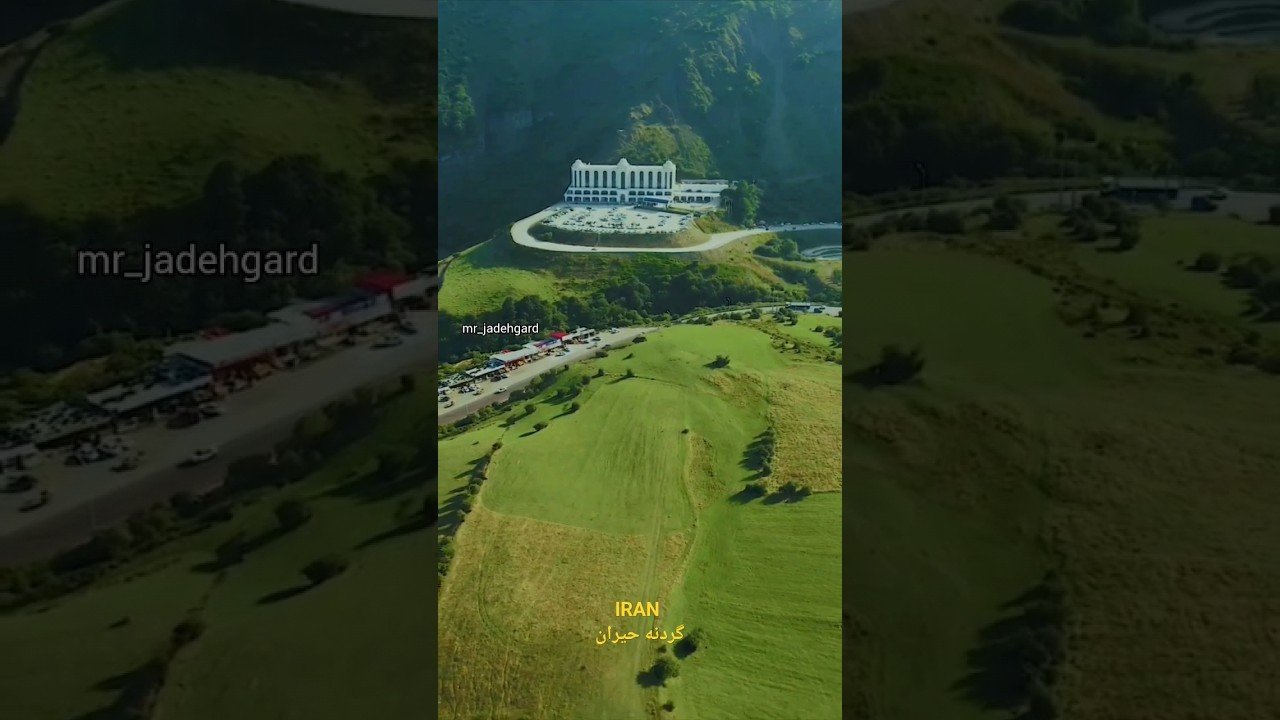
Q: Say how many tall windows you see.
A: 13